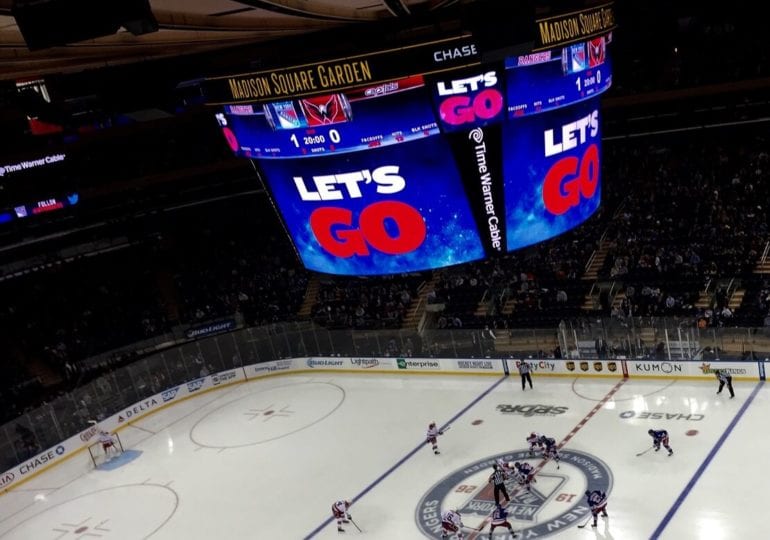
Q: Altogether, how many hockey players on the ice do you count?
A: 11